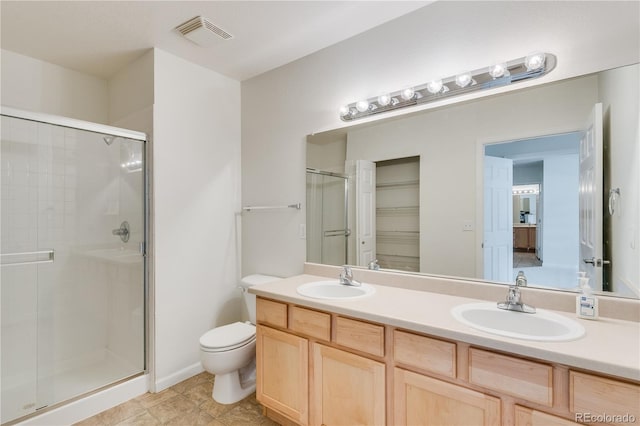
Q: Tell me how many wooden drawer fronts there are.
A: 6